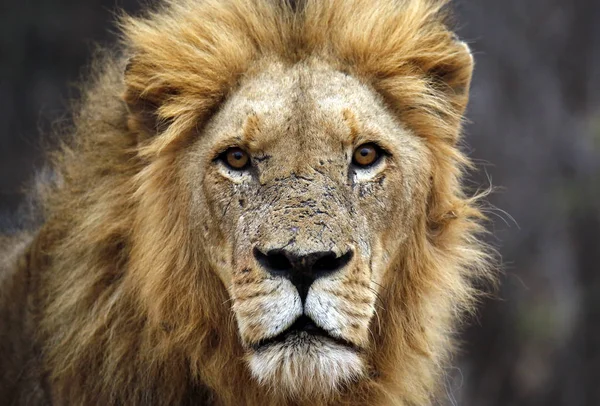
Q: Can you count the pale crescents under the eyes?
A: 2